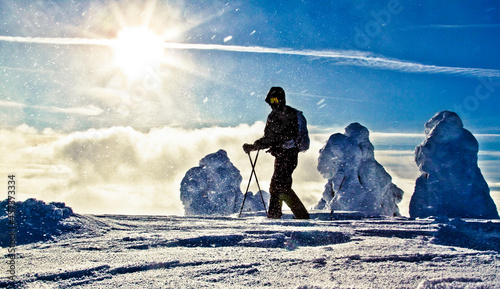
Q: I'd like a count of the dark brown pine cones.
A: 0